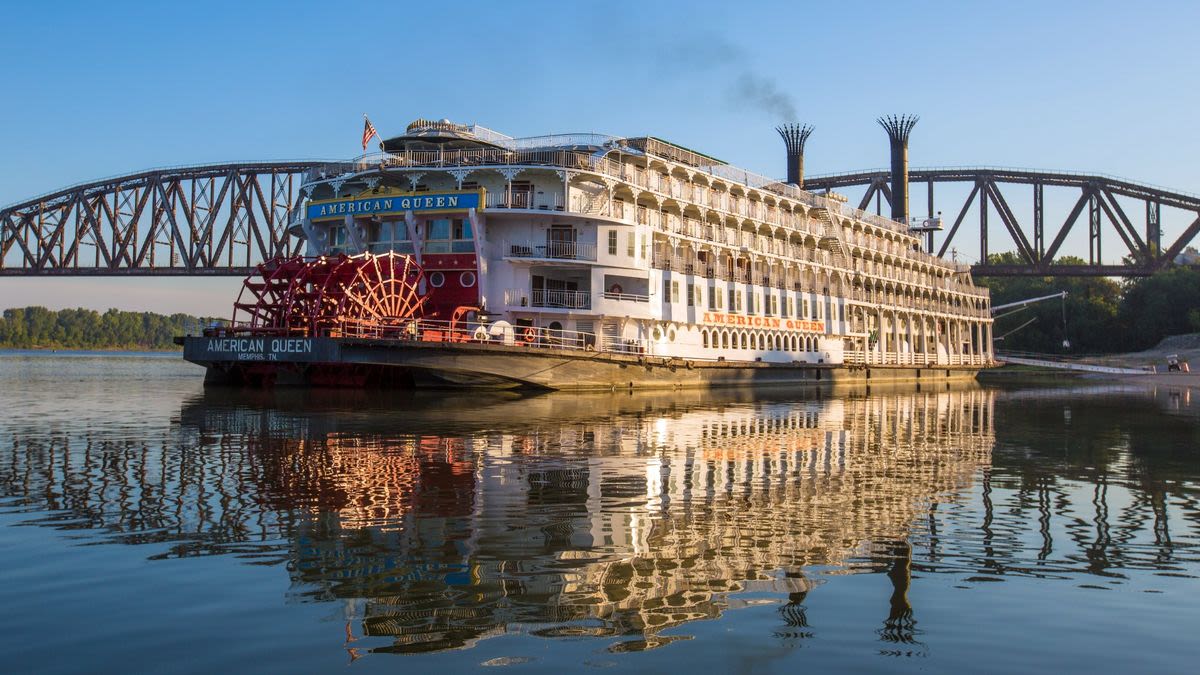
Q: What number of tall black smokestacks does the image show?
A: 2